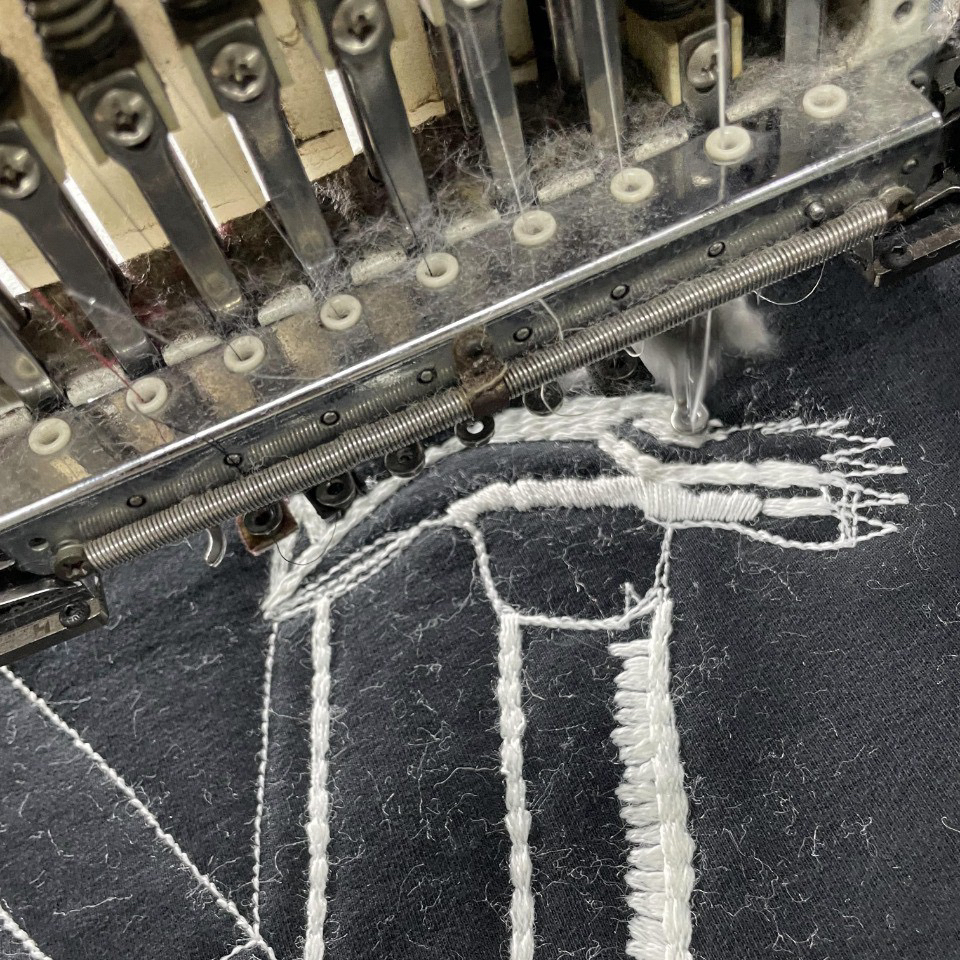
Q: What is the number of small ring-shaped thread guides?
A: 9